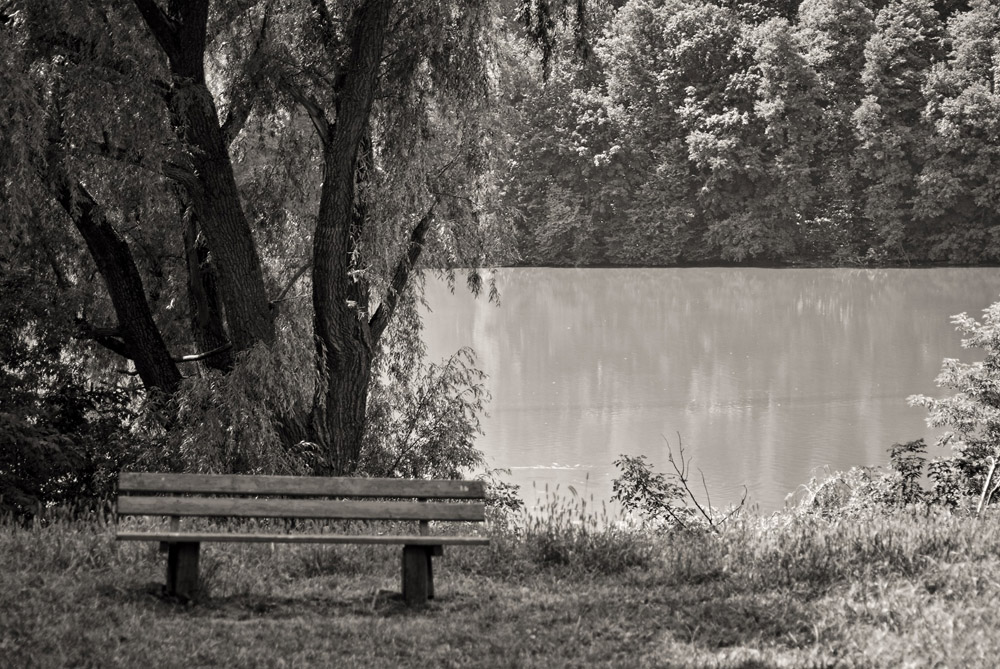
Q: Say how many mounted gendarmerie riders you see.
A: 0